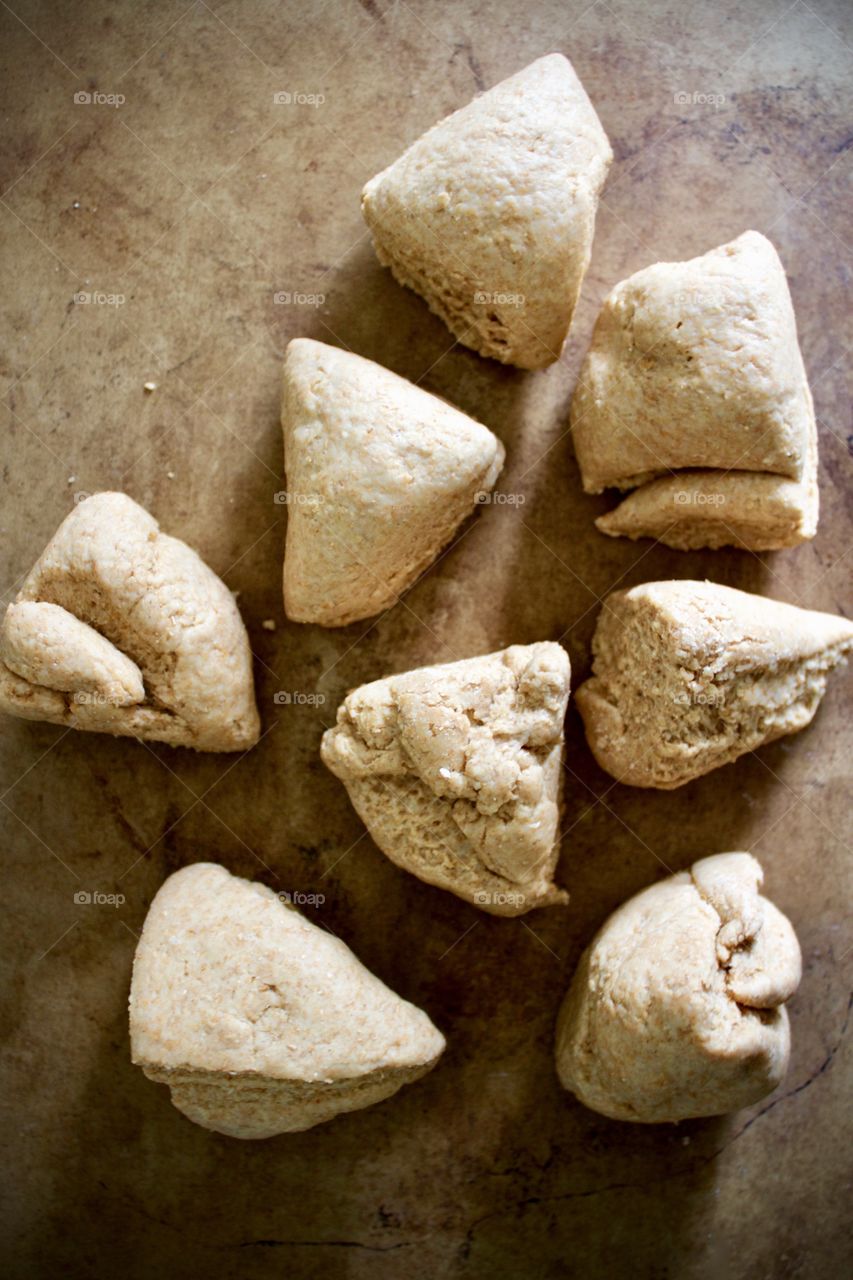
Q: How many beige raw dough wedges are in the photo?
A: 8